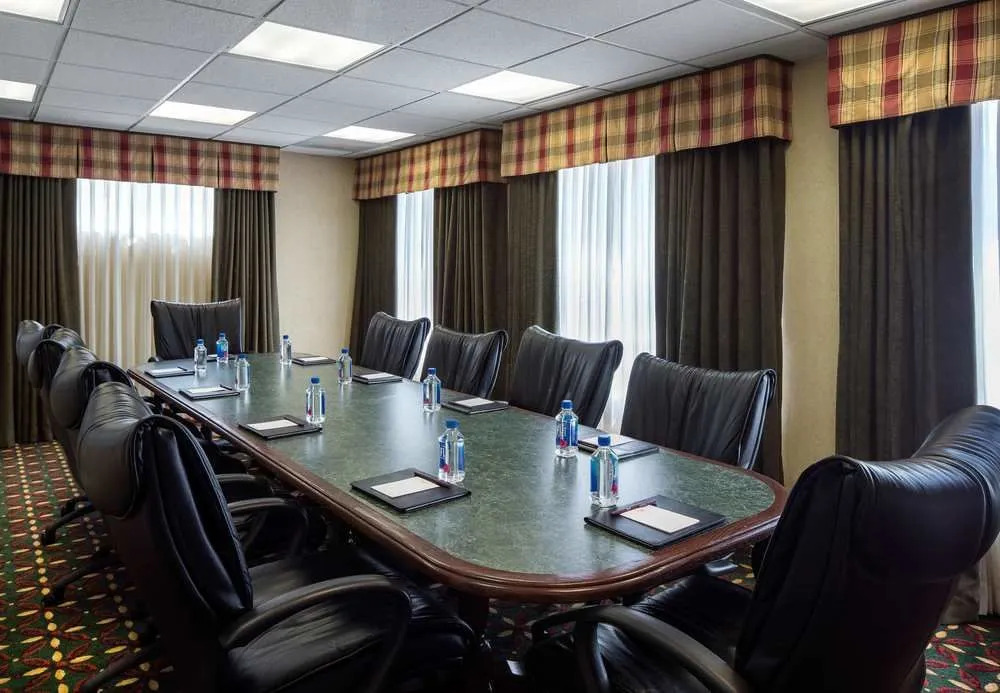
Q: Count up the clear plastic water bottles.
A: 10